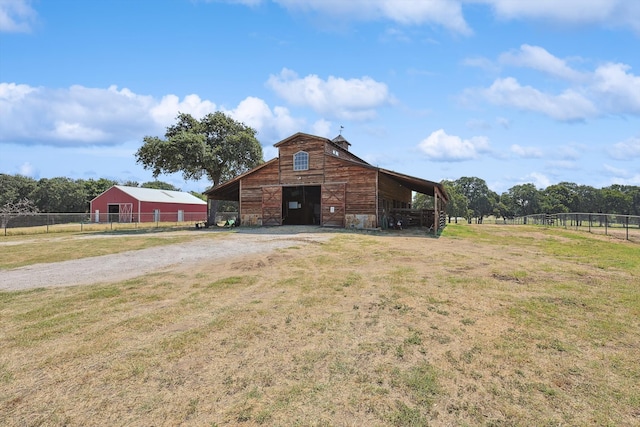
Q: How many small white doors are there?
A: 3